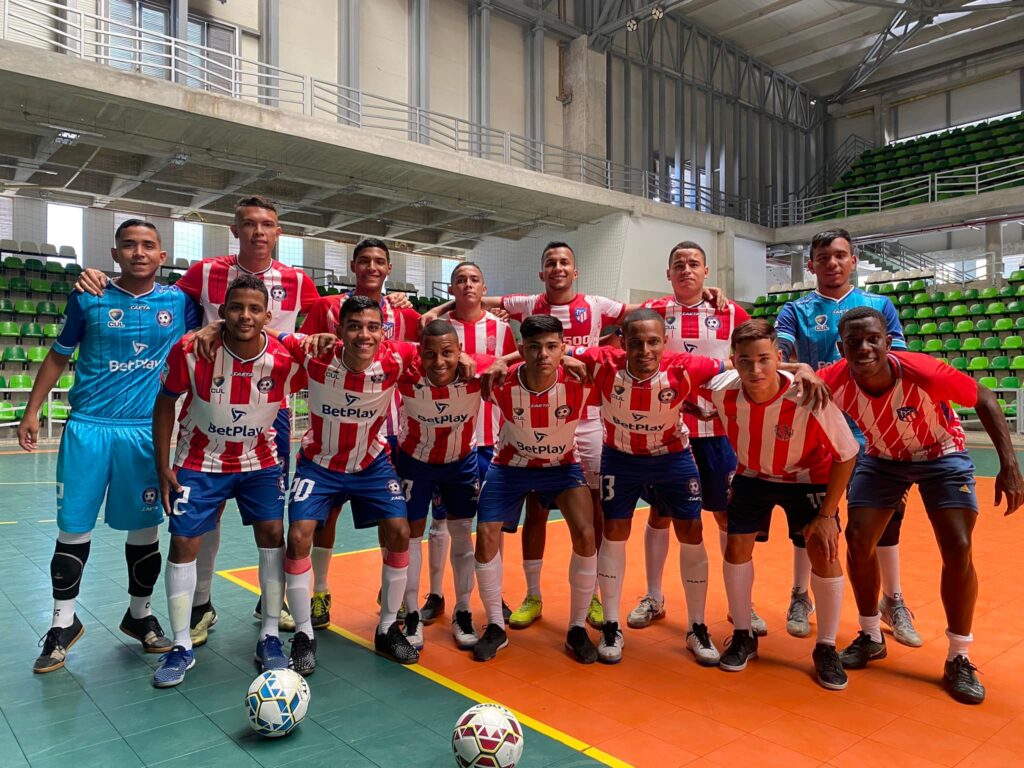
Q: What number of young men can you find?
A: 14